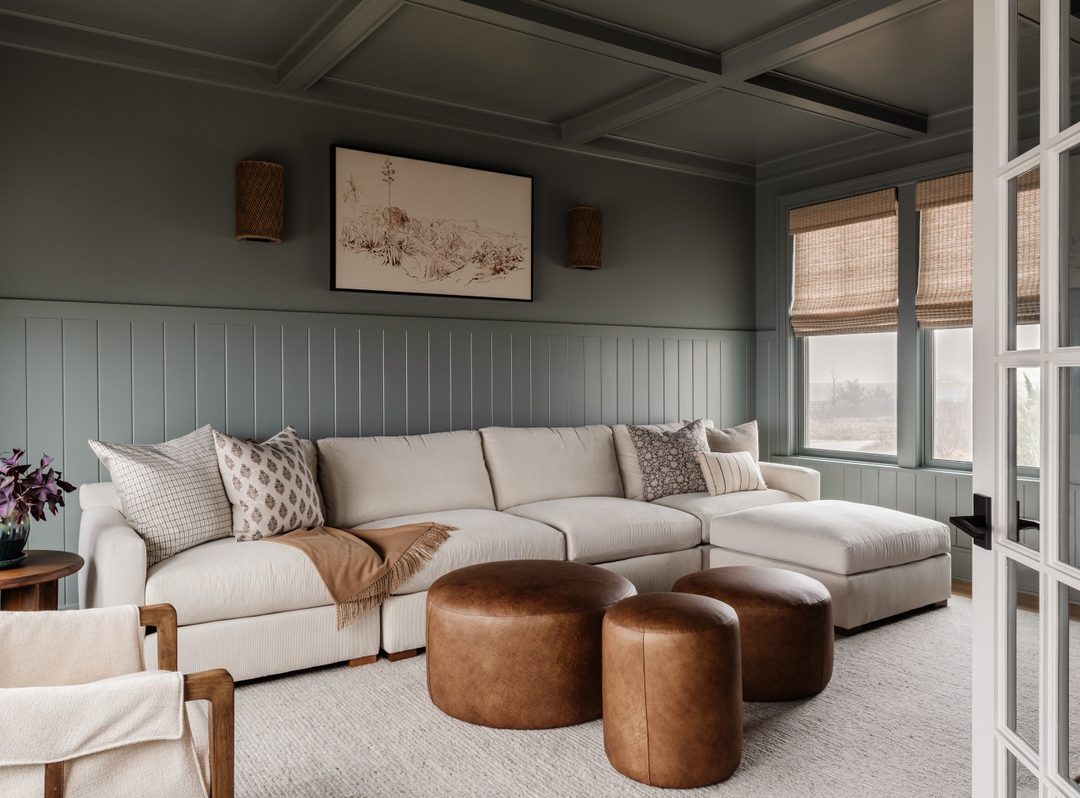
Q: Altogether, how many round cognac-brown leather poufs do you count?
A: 3